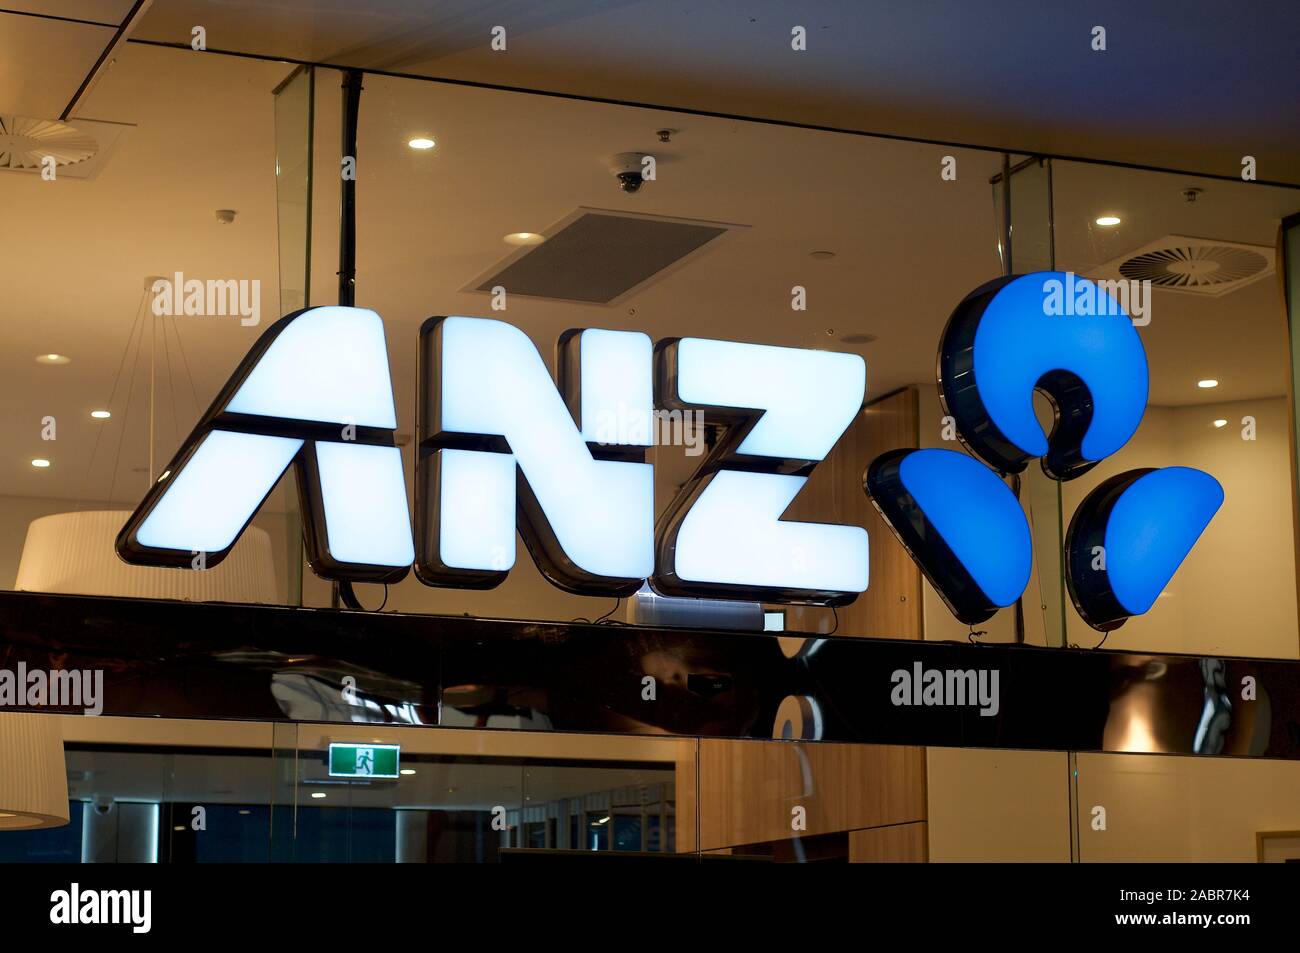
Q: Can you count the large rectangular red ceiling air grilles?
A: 0